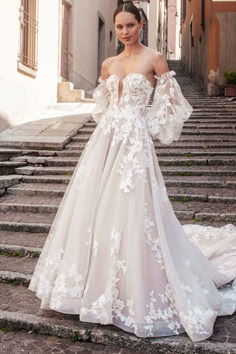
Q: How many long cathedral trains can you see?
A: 1